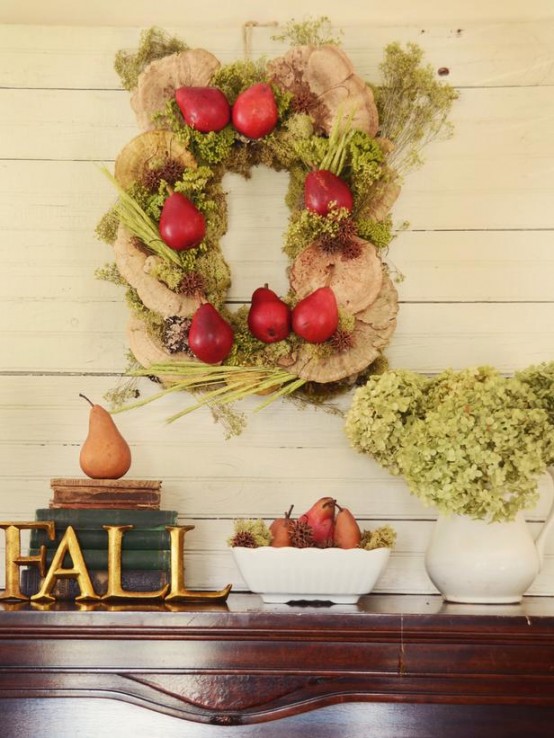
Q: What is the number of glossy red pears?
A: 7